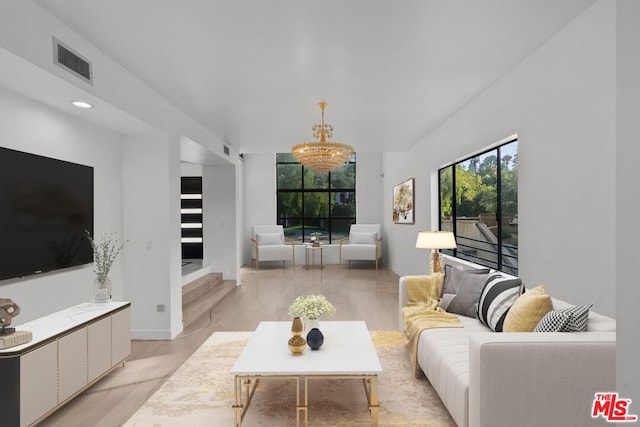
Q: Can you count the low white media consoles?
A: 1